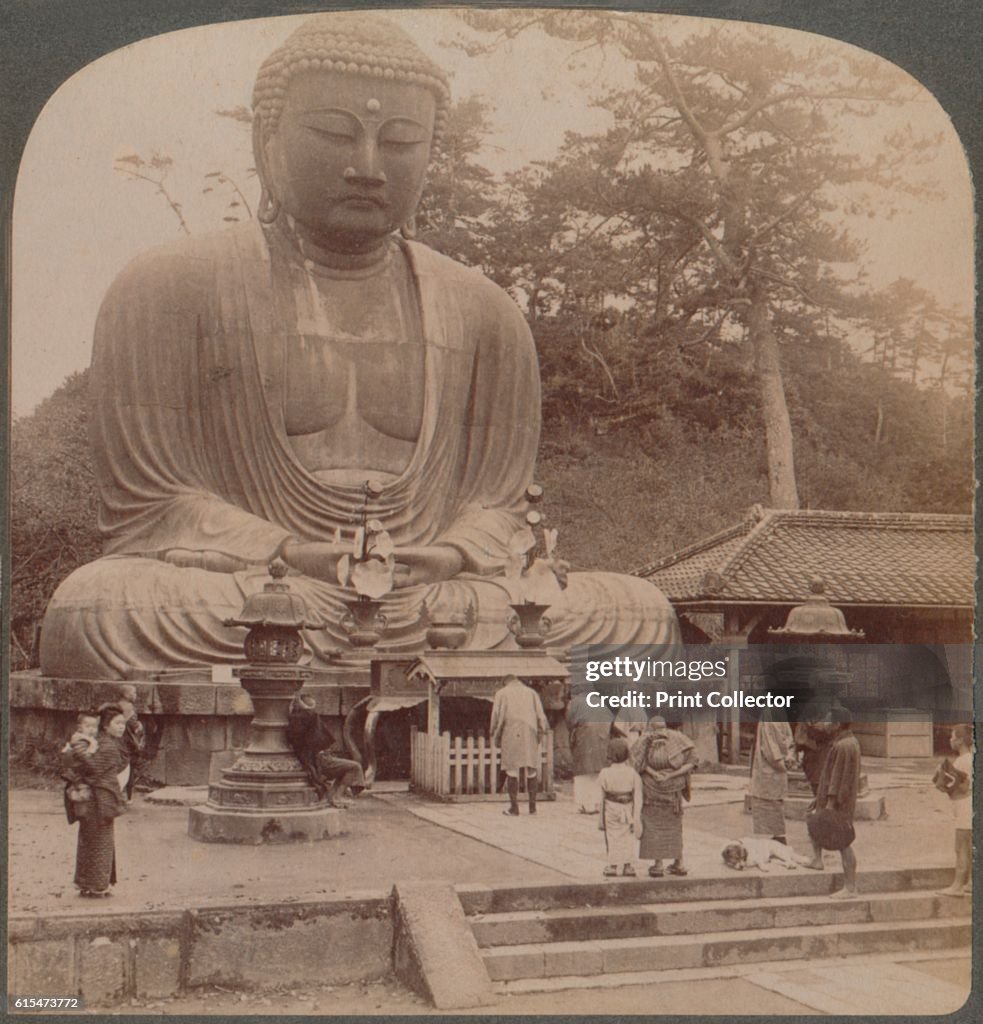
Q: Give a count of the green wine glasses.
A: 0